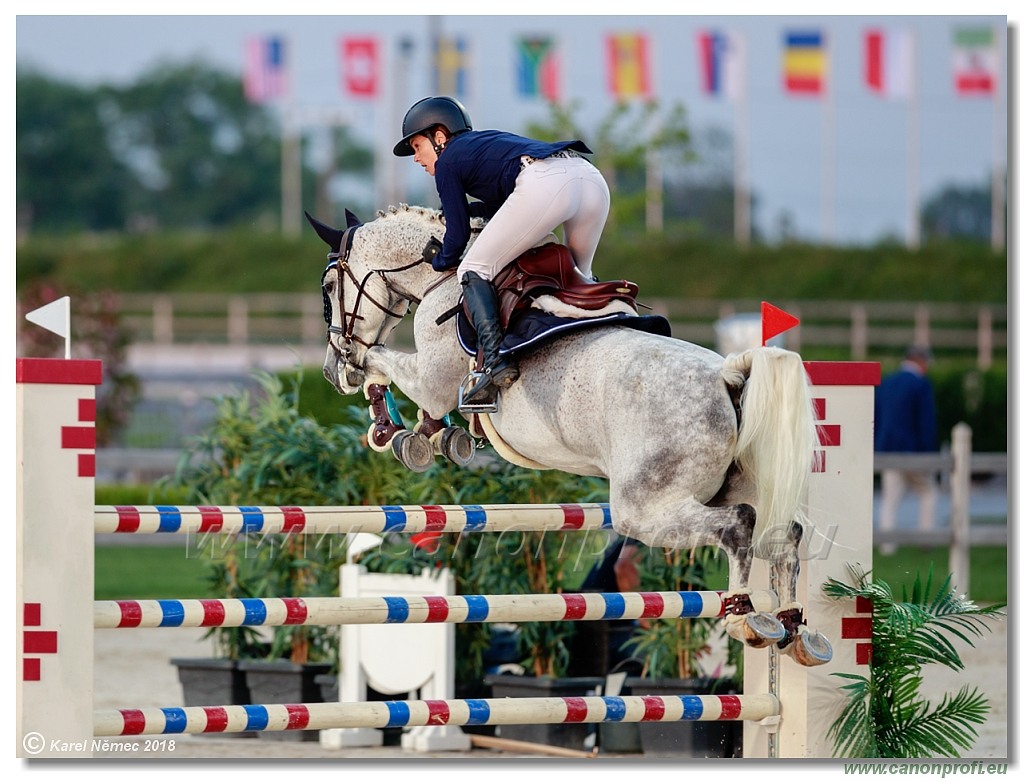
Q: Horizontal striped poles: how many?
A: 3